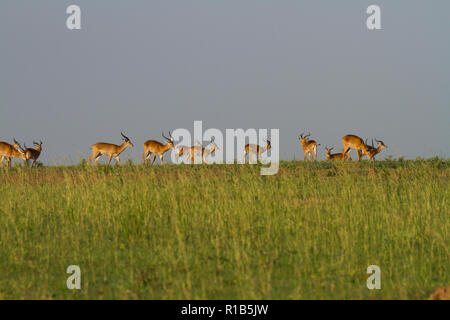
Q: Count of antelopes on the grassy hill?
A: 11